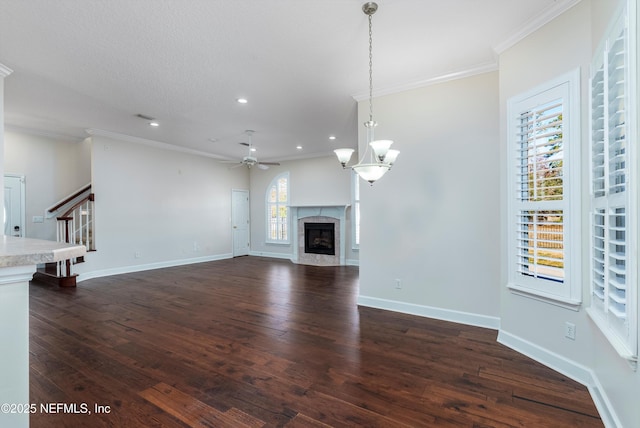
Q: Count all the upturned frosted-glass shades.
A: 3